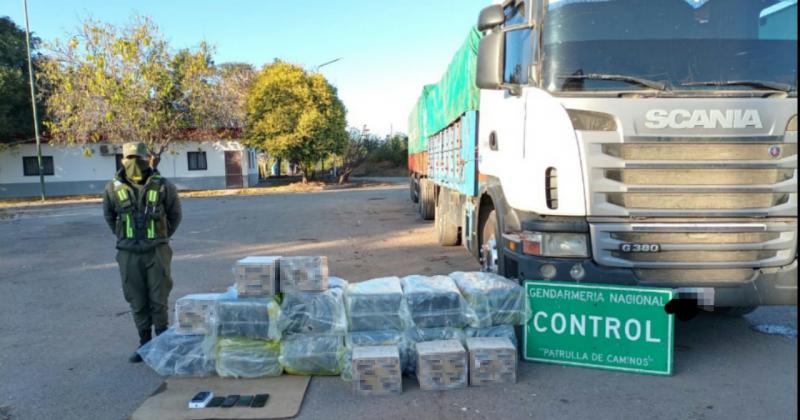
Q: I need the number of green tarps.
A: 2